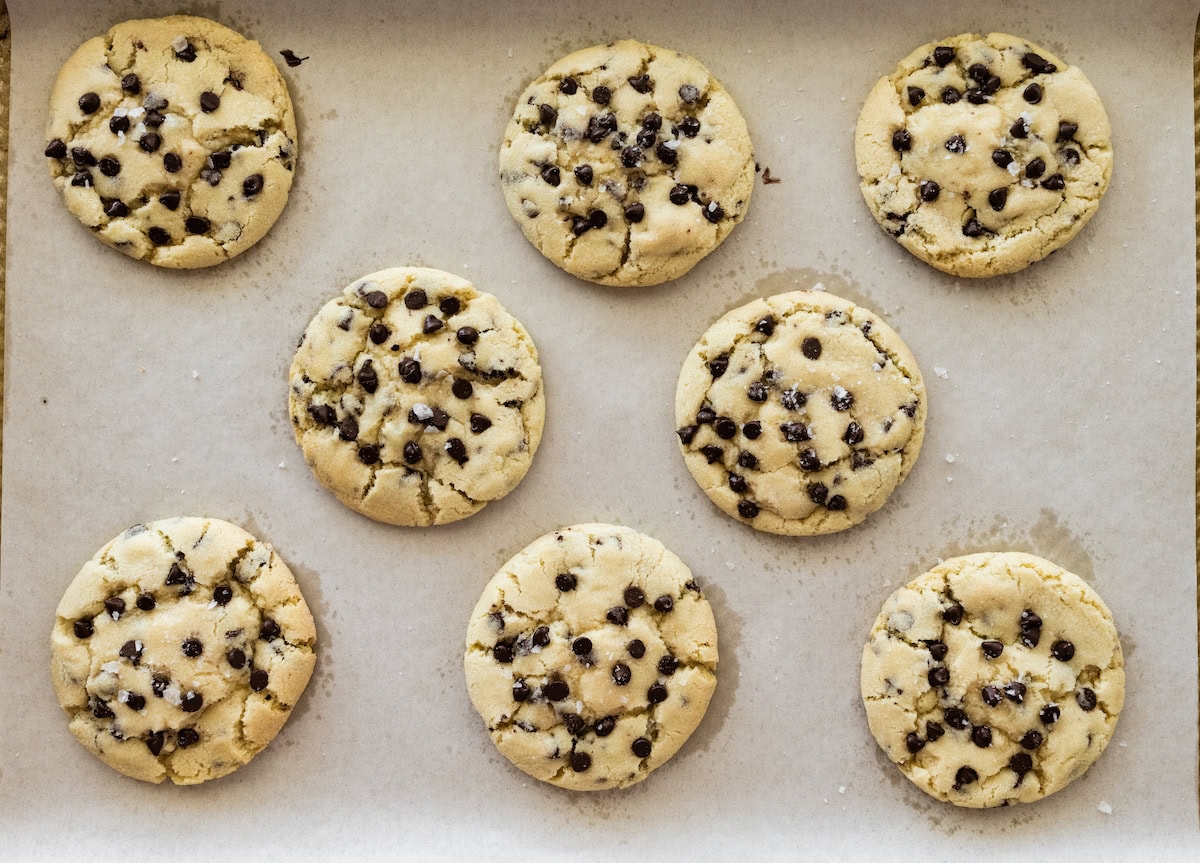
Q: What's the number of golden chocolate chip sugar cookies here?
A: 8